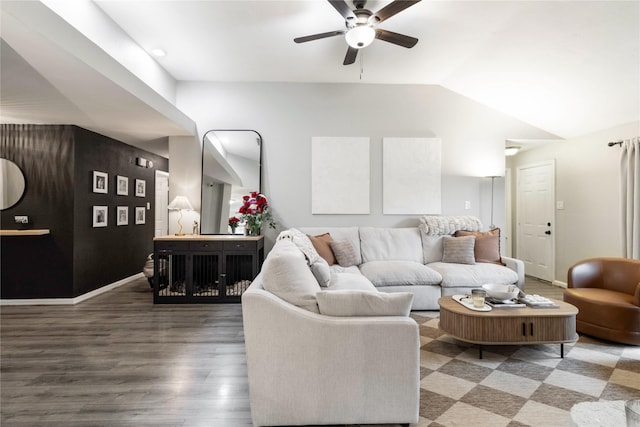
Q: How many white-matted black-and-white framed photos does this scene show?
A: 6